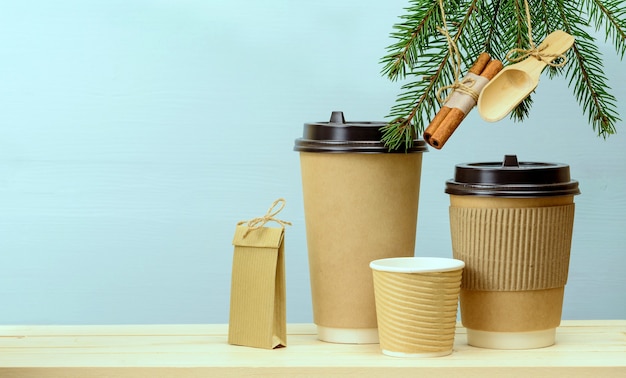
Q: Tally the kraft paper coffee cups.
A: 3